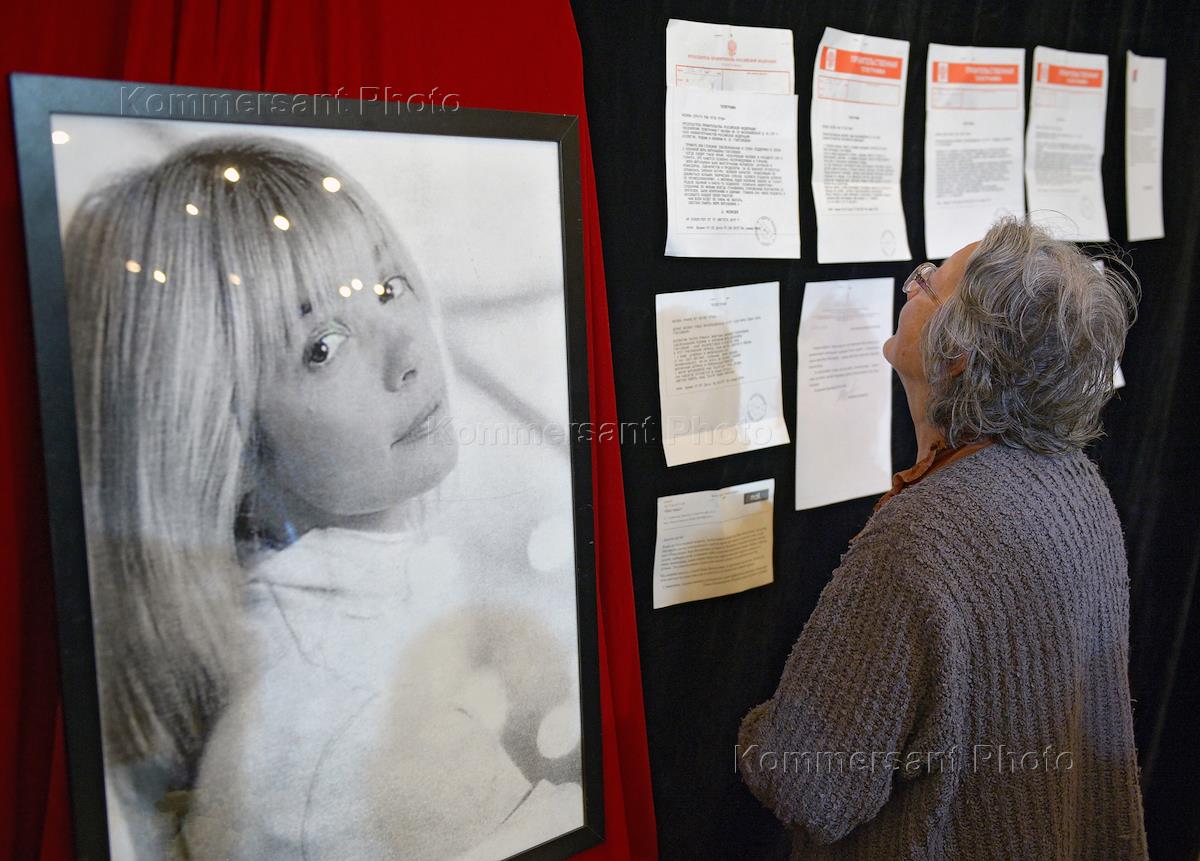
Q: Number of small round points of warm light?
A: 11